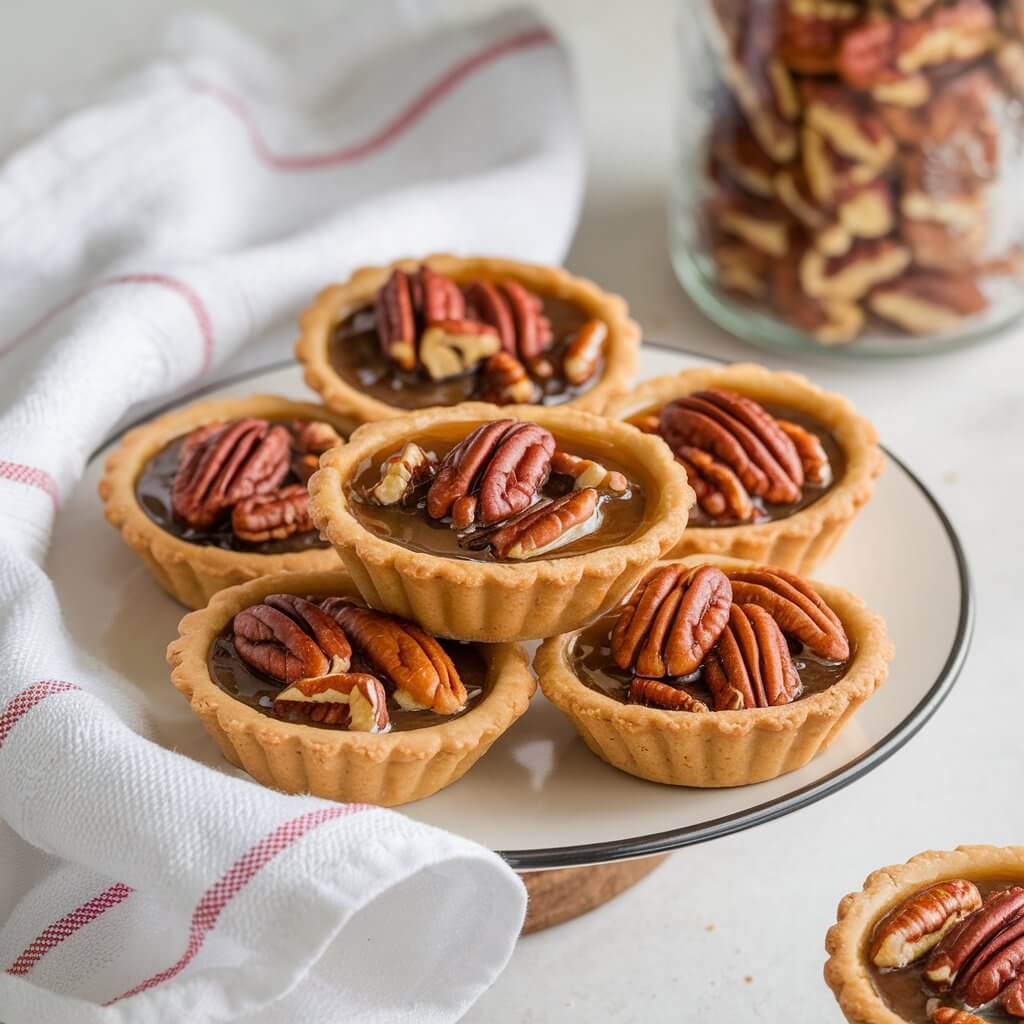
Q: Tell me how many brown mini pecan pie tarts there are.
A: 7